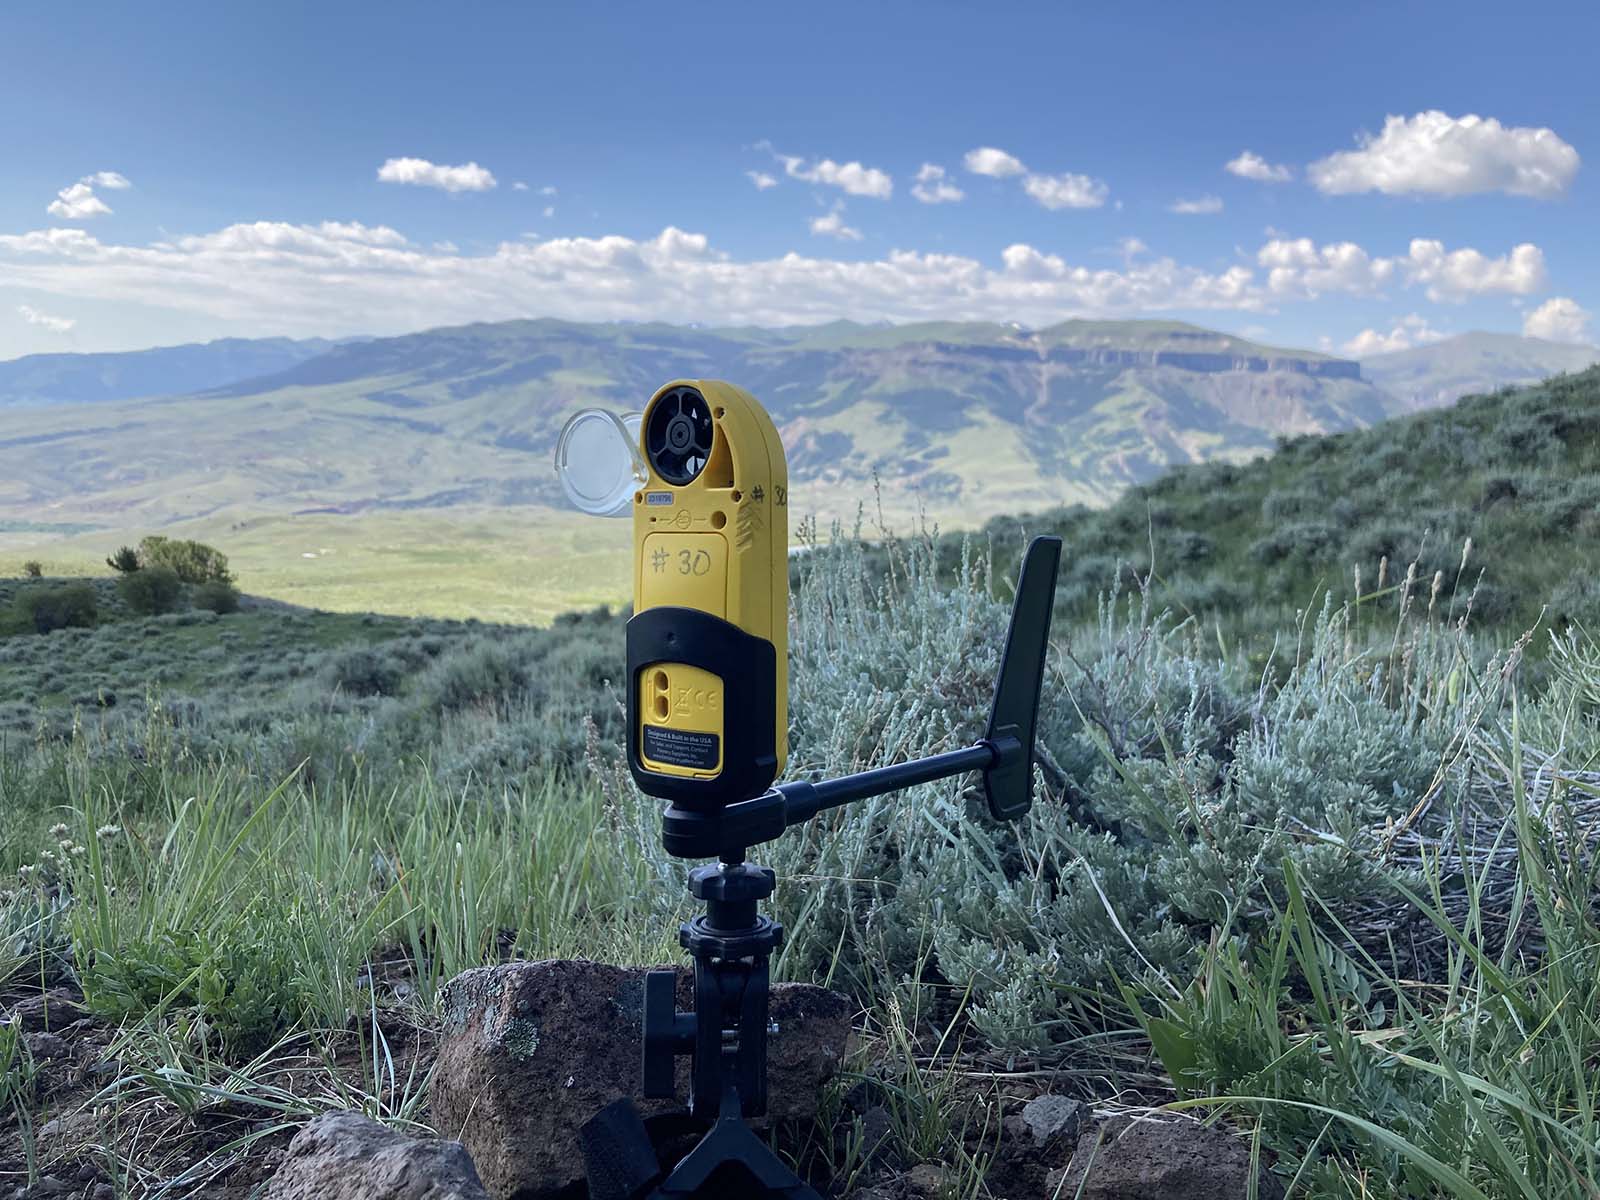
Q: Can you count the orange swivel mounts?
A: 0